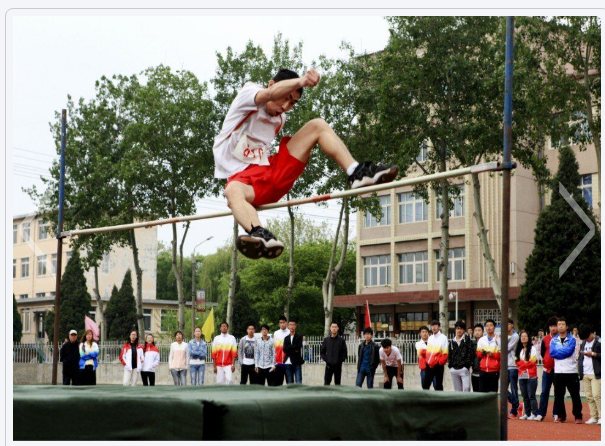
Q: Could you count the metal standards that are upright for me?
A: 2